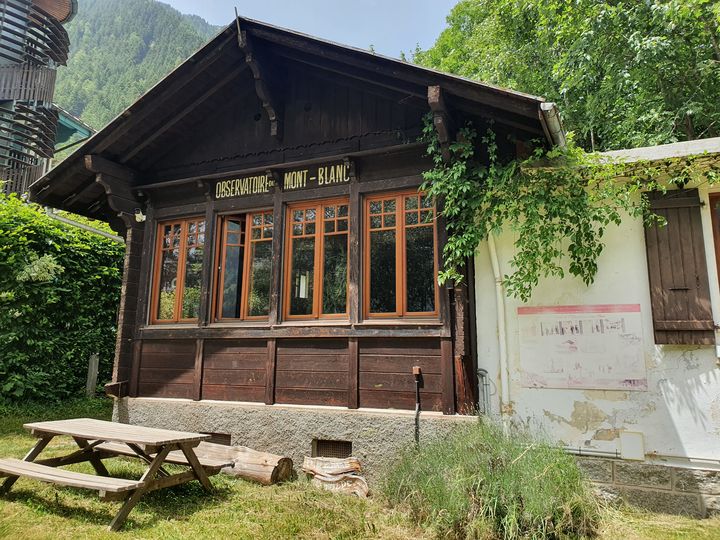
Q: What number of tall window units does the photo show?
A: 4